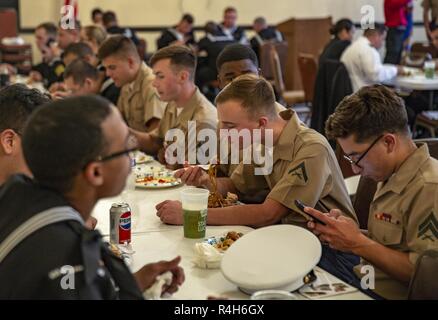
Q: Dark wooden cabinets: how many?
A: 1